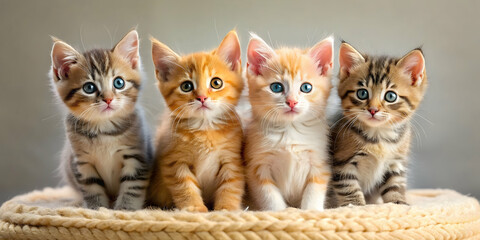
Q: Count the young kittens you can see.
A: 4